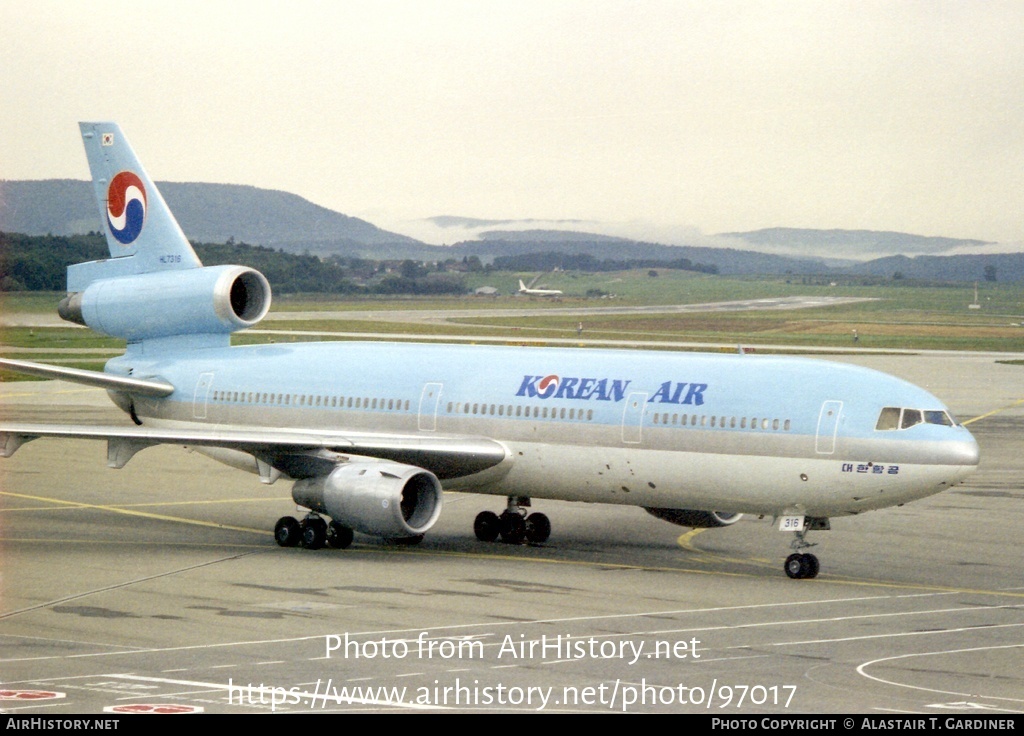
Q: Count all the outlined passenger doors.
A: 4